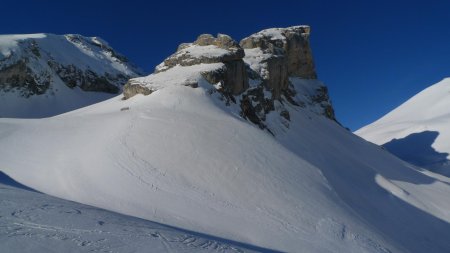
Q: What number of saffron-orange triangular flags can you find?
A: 0